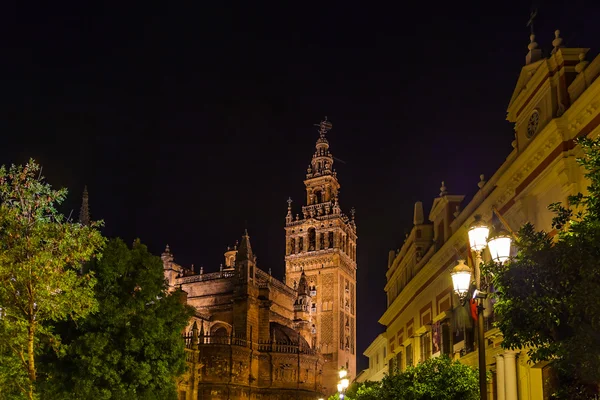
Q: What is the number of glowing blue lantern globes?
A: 0